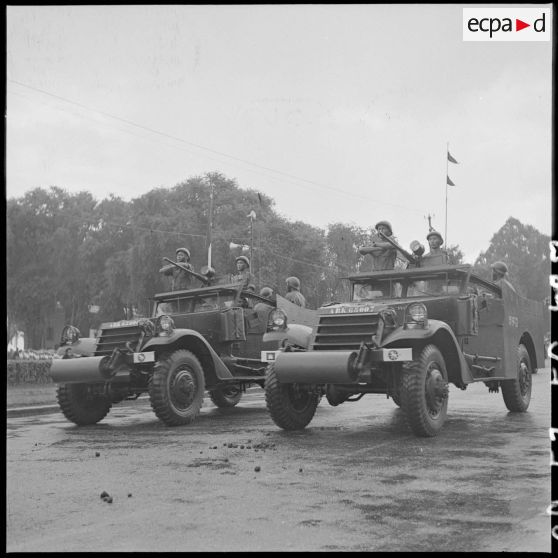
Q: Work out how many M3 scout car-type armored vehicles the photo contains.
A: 2